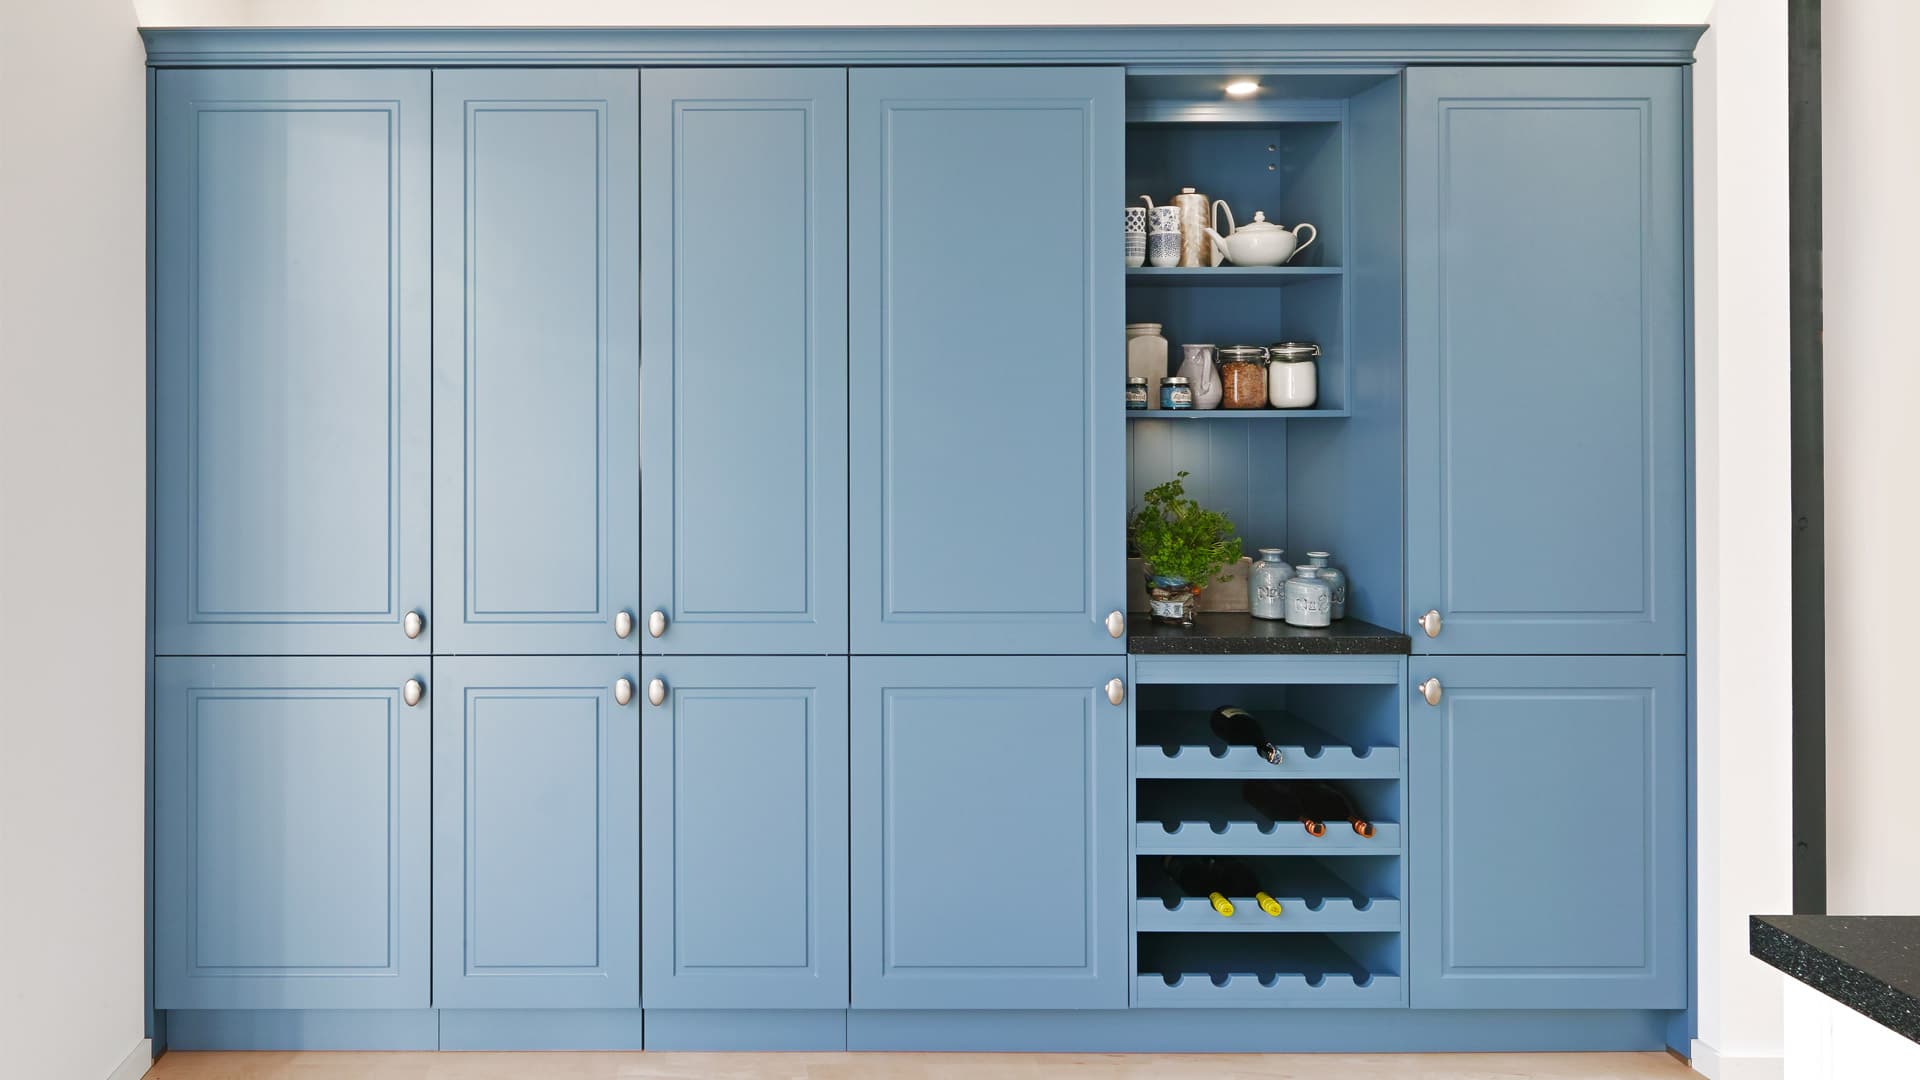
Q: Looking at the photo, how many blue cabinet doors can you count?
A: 10